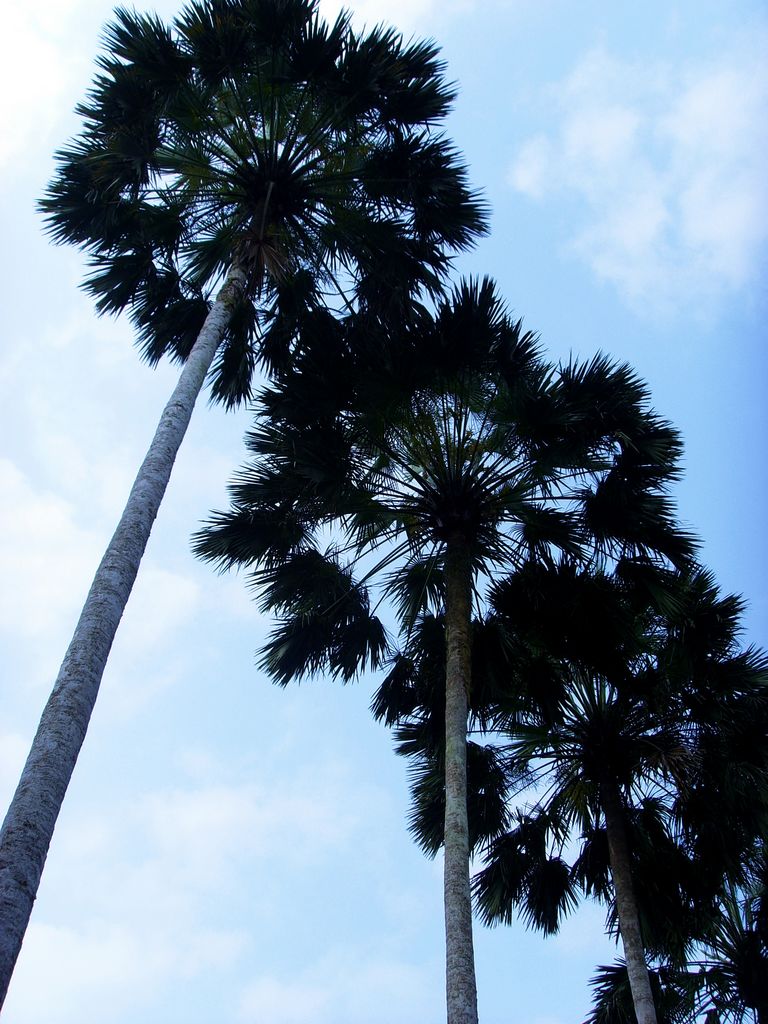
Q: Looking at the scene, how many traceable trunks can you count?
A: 3